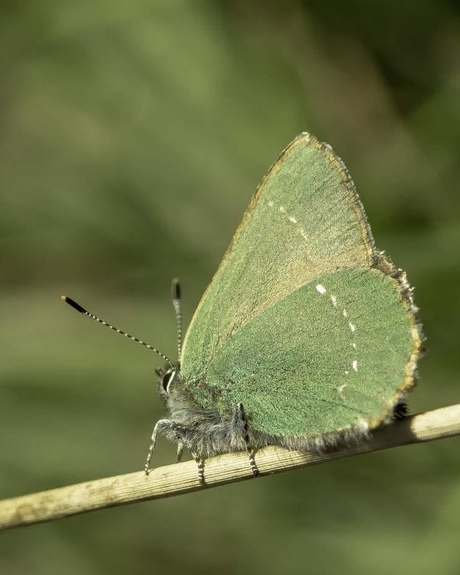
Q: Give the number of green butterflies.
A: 1